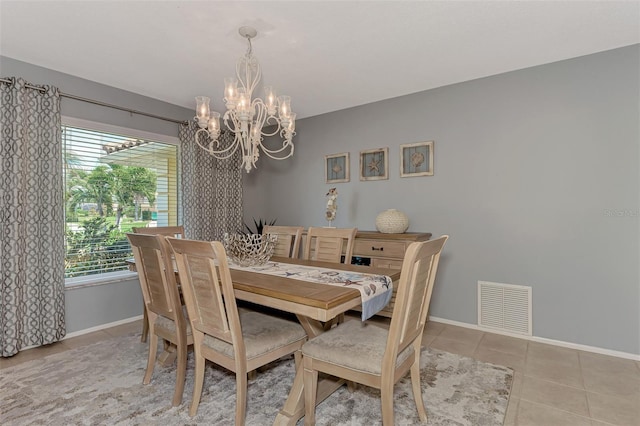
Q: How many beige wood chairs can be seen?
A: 6